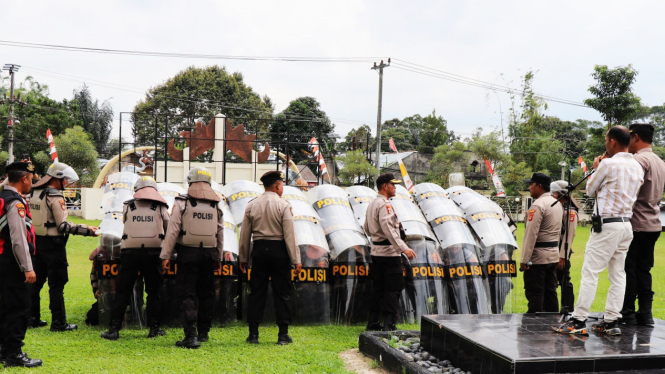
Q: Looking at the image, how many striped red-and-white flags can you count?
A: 3